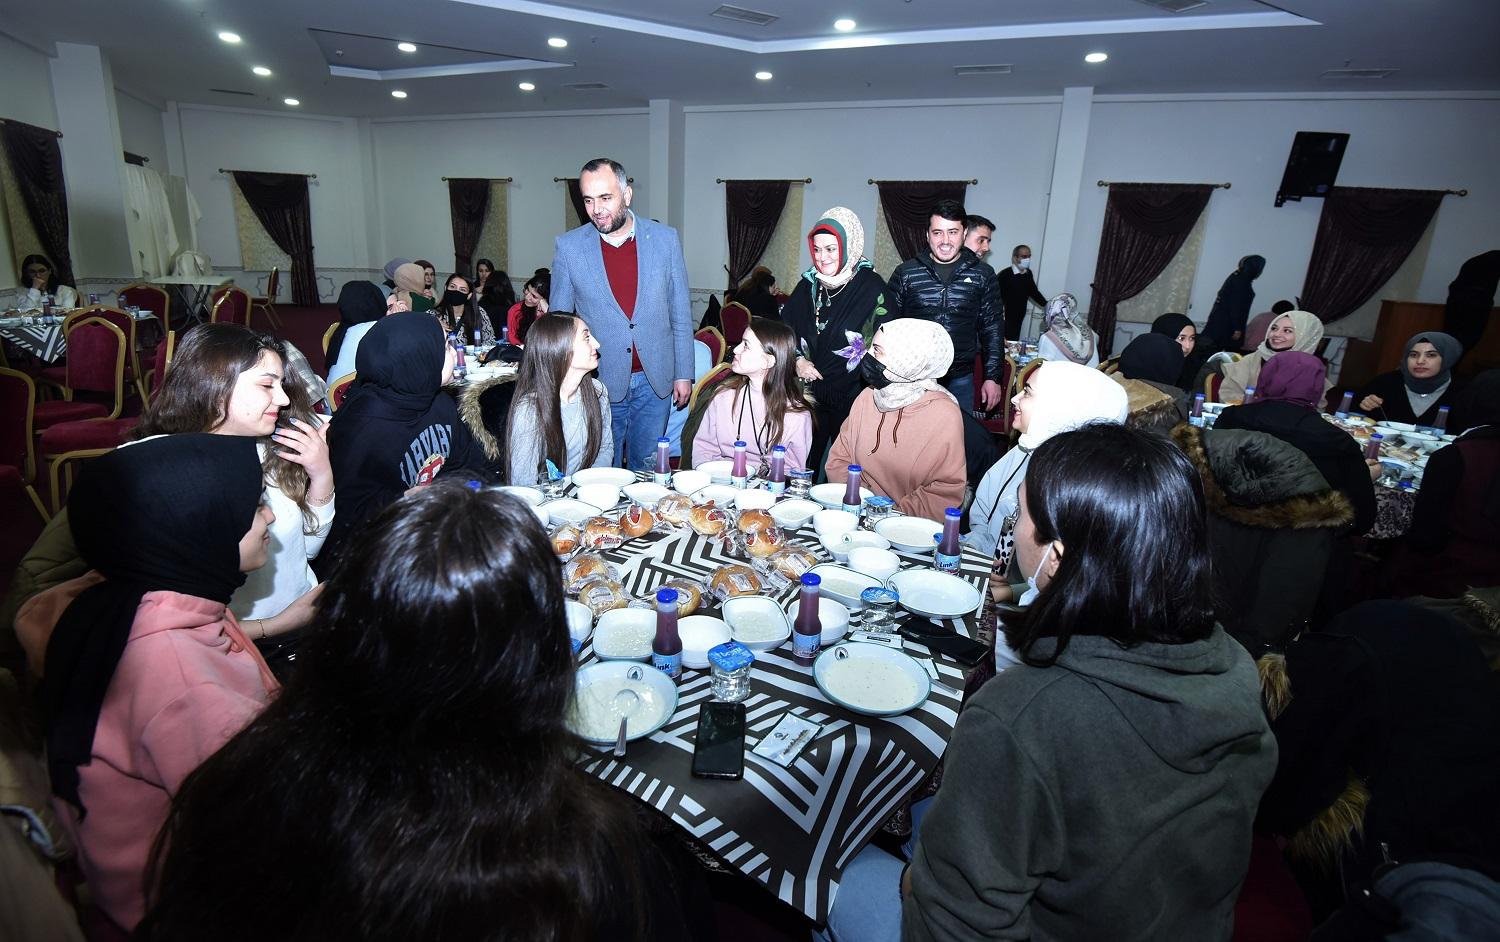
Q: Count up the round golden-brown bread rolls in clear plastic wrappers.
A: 12